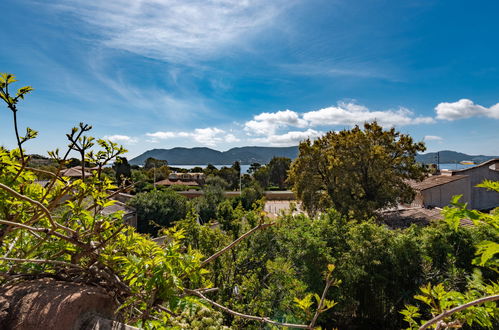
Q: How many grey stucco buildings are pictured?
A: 1